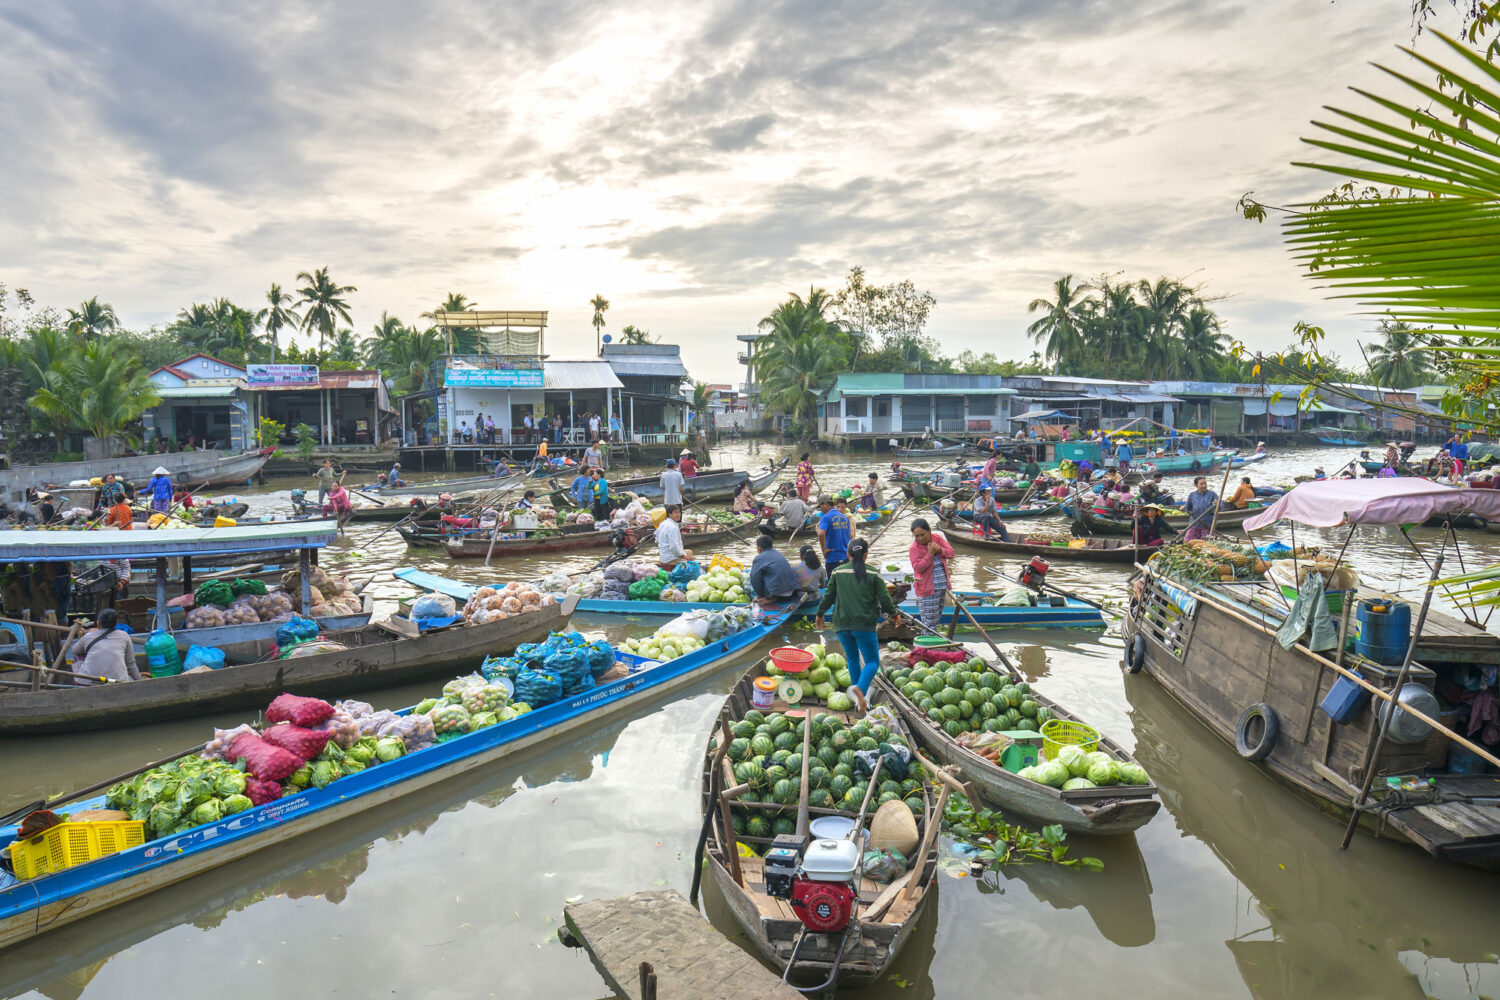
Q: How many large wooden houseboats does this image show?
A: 1